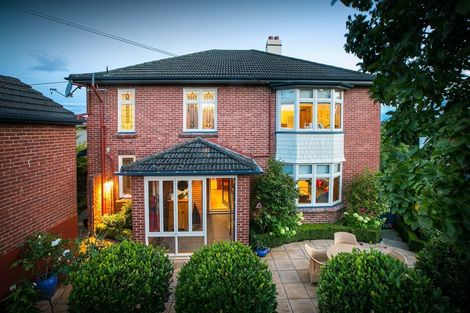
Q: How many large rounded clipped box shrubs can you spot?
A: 3